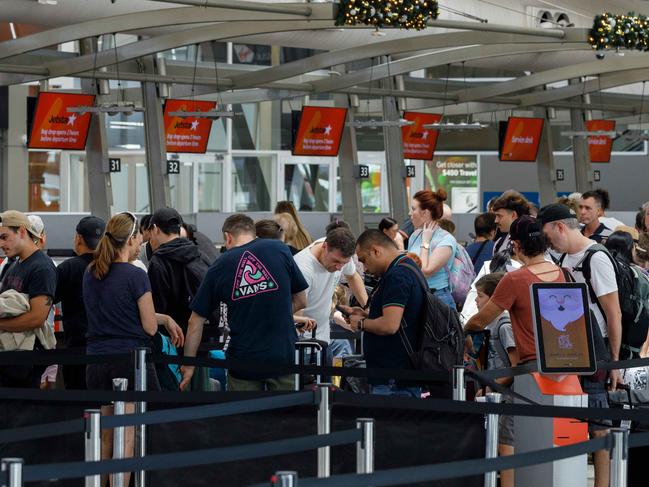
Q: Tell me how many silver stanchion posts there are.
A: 10